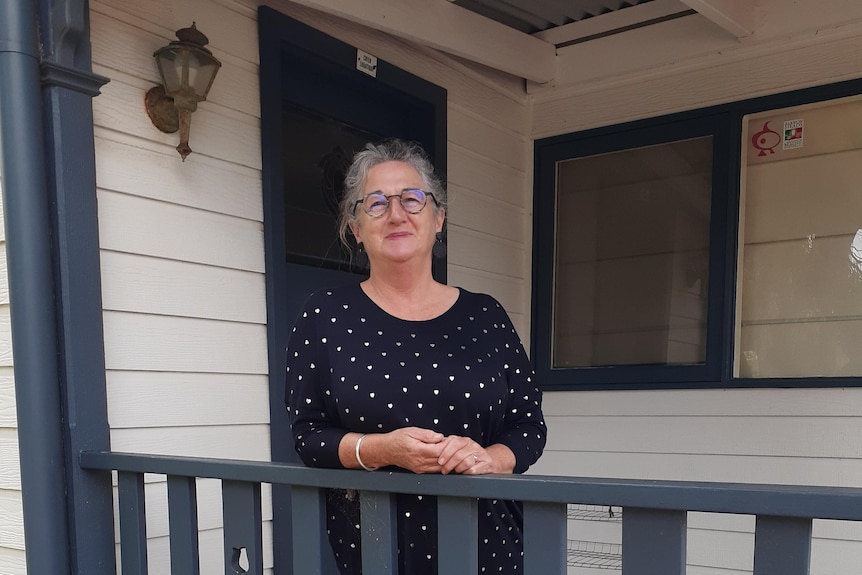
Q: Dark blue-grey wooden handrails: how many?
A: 1